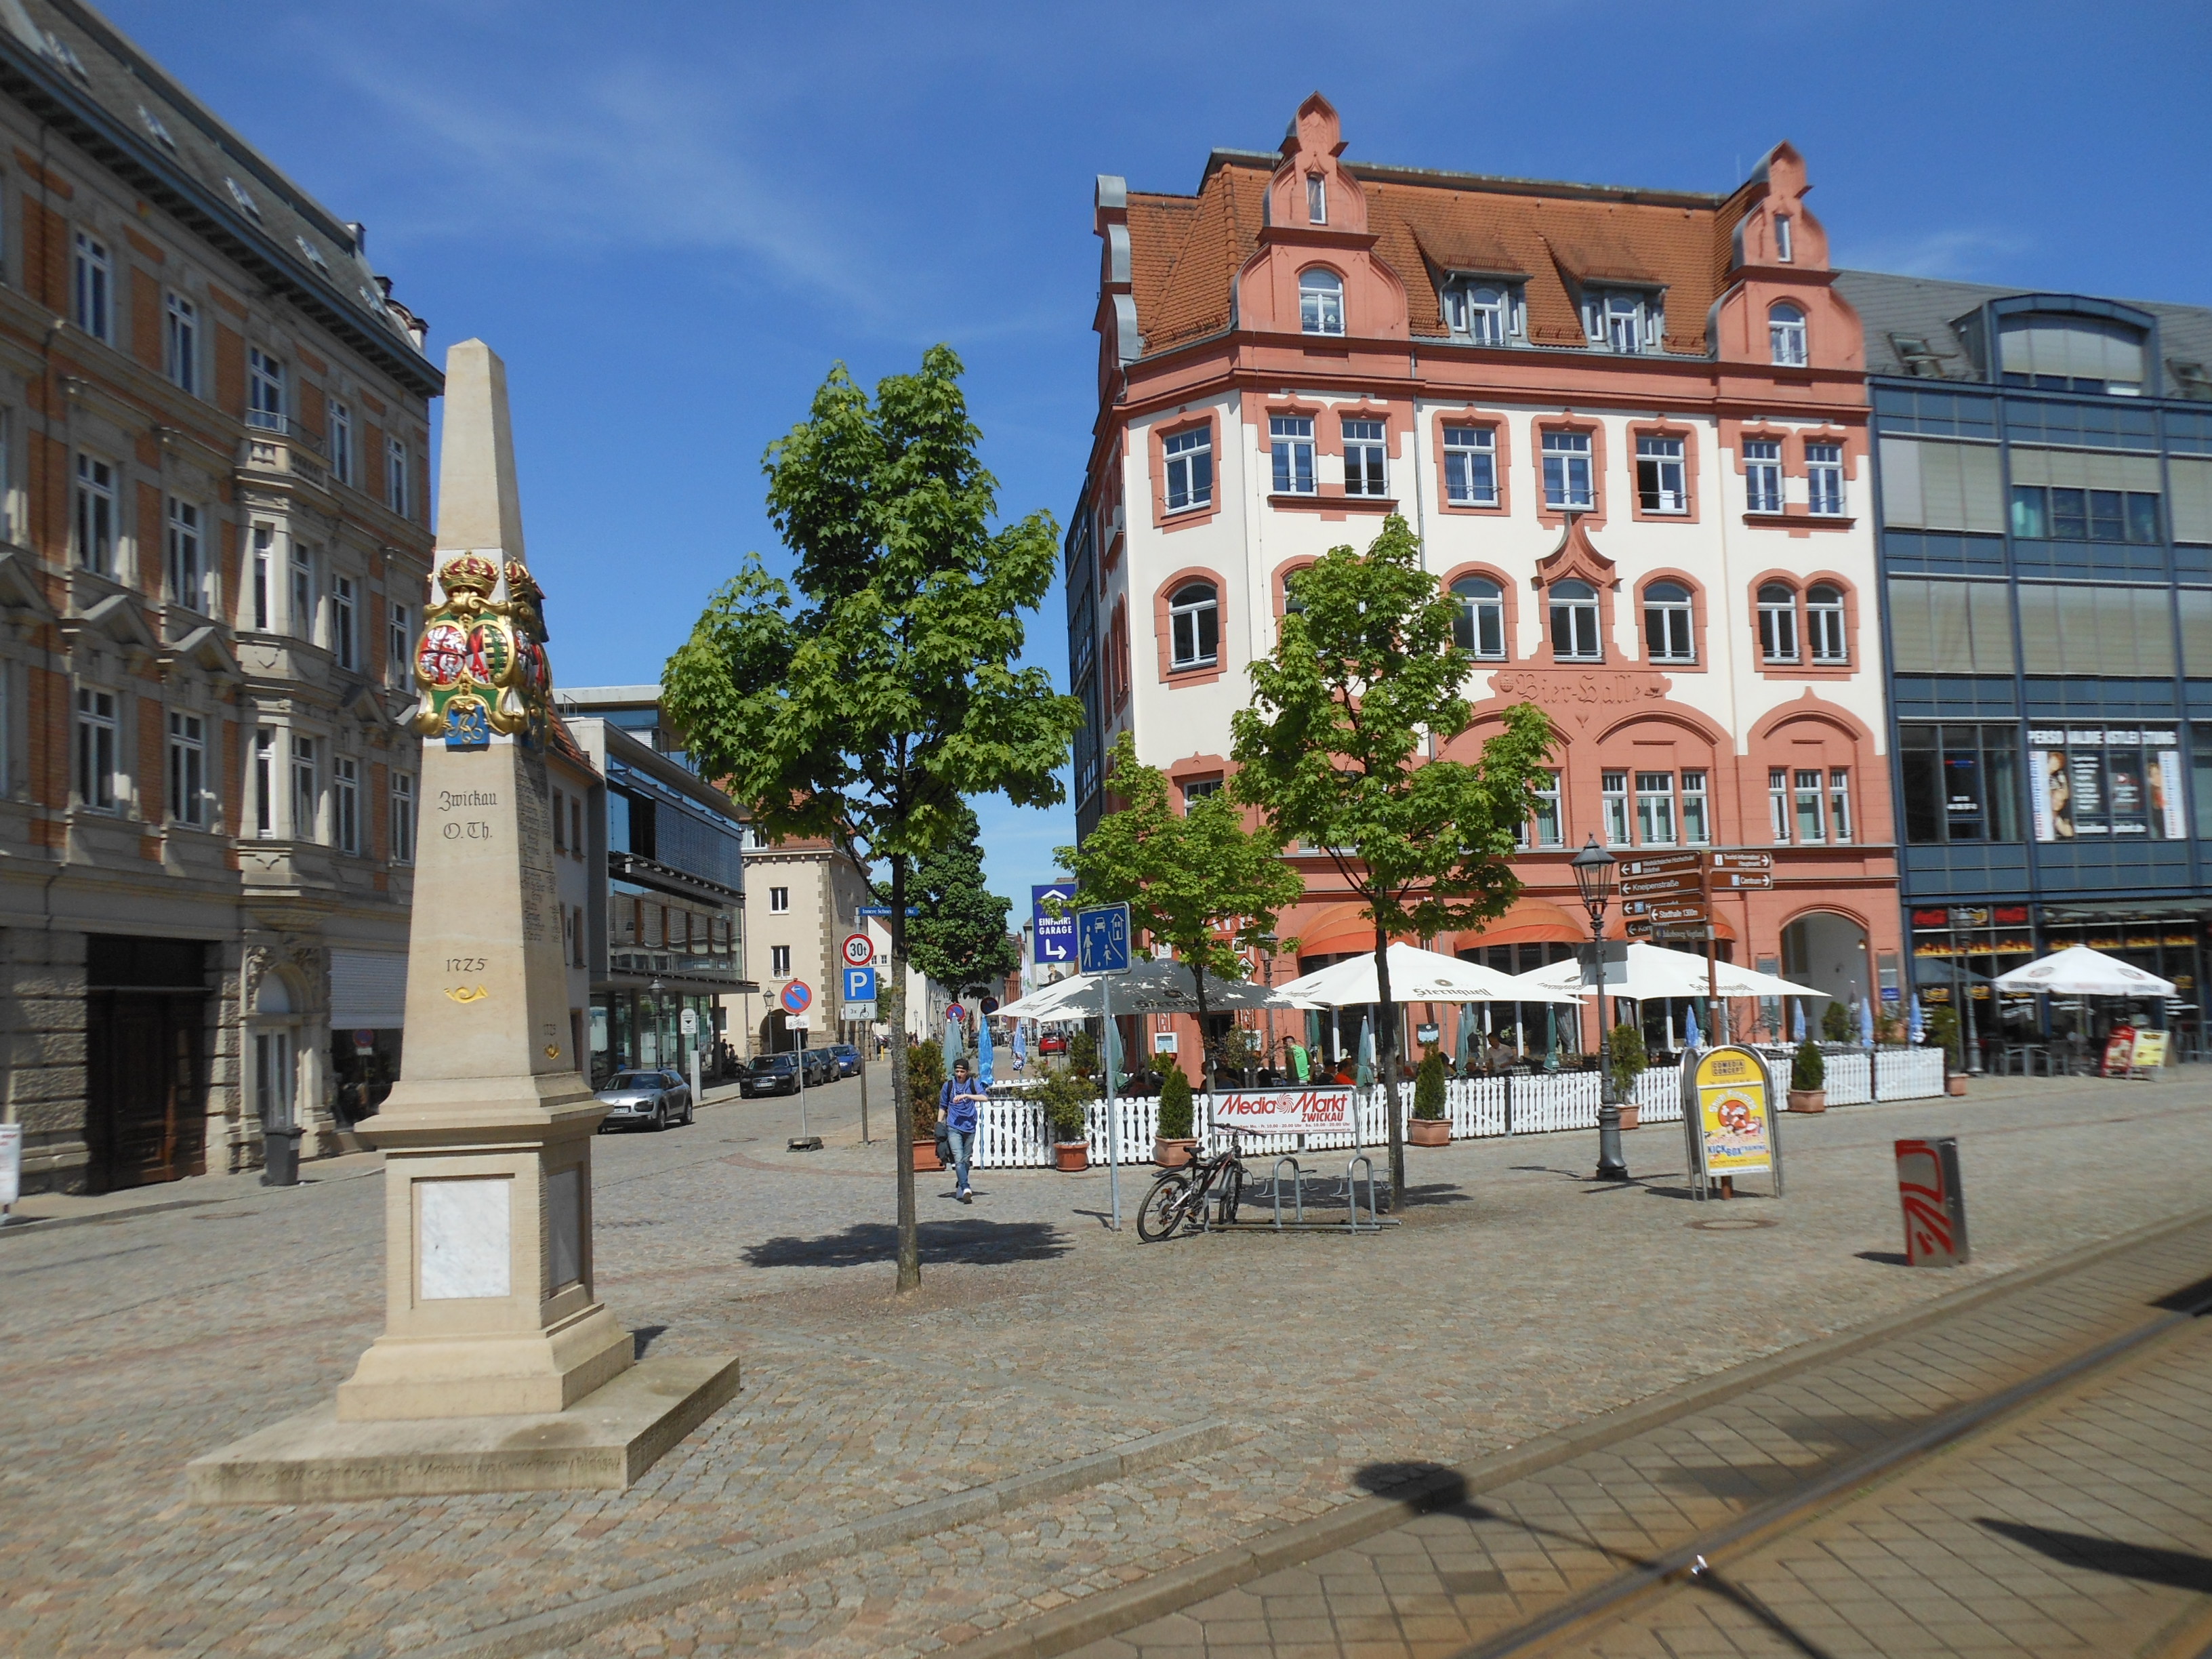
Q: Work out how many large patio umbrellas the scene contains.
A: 4